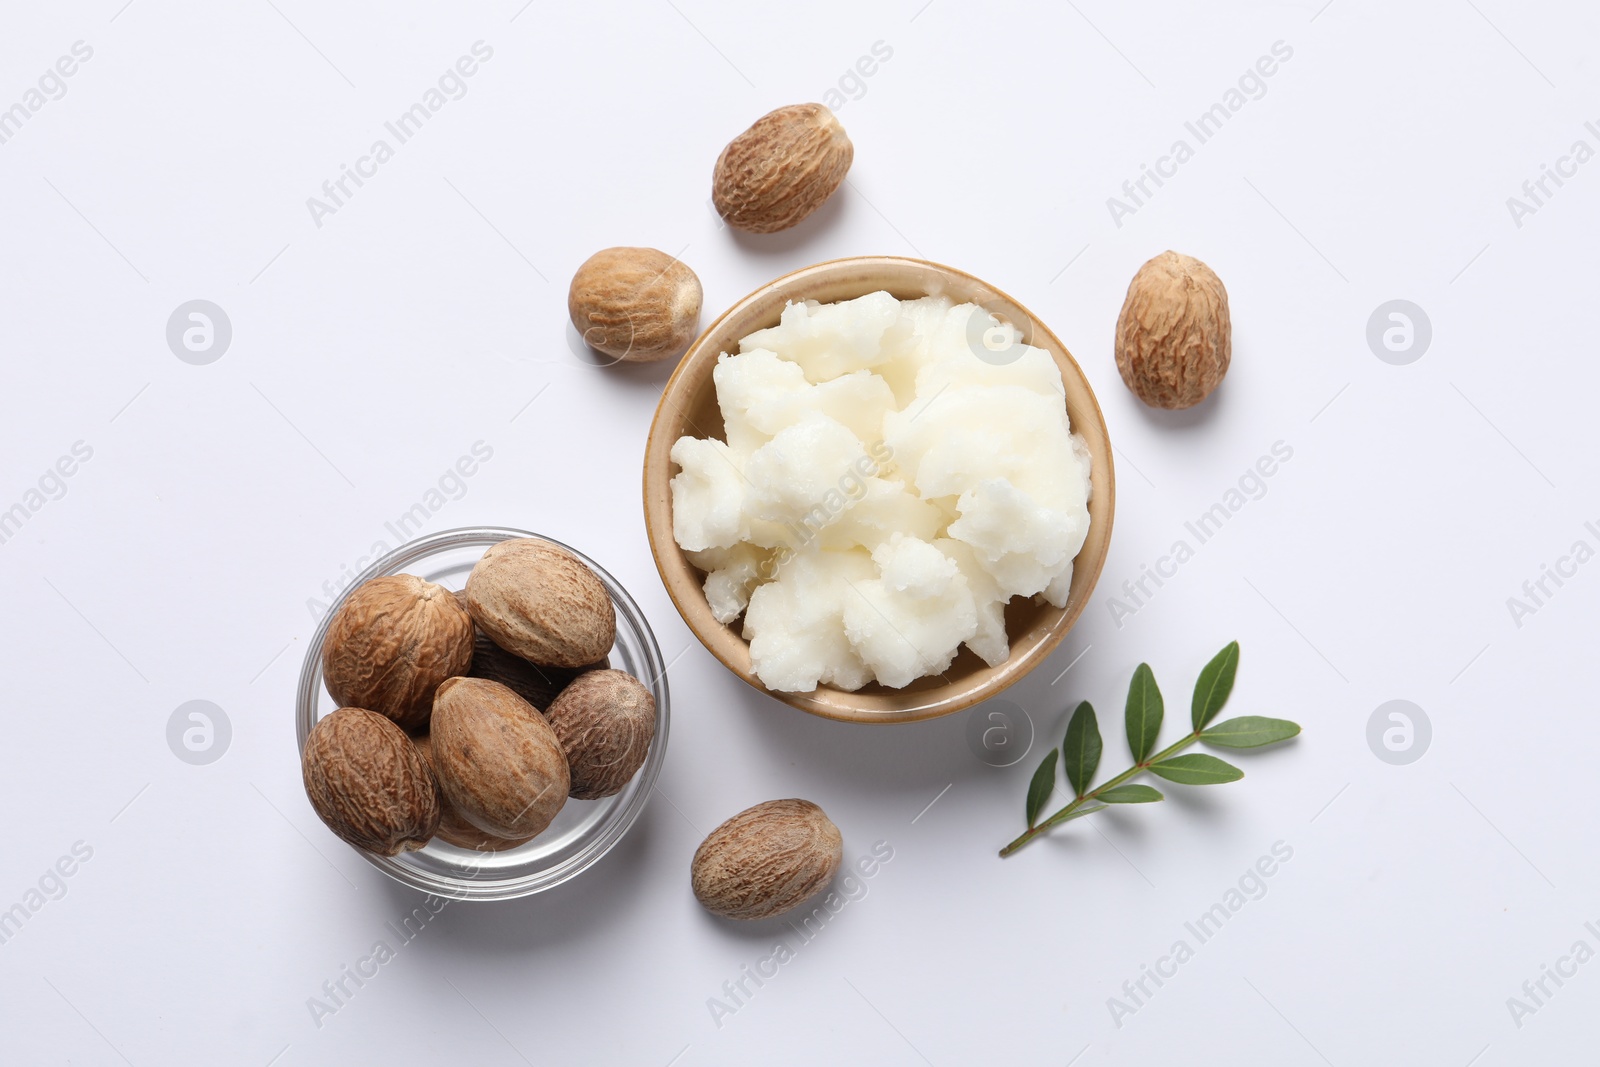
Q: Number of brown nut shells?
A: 11